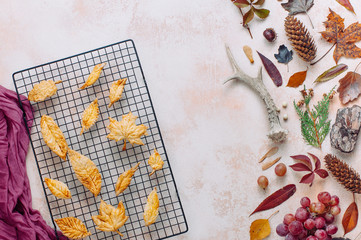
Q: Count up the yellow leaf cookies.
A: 13